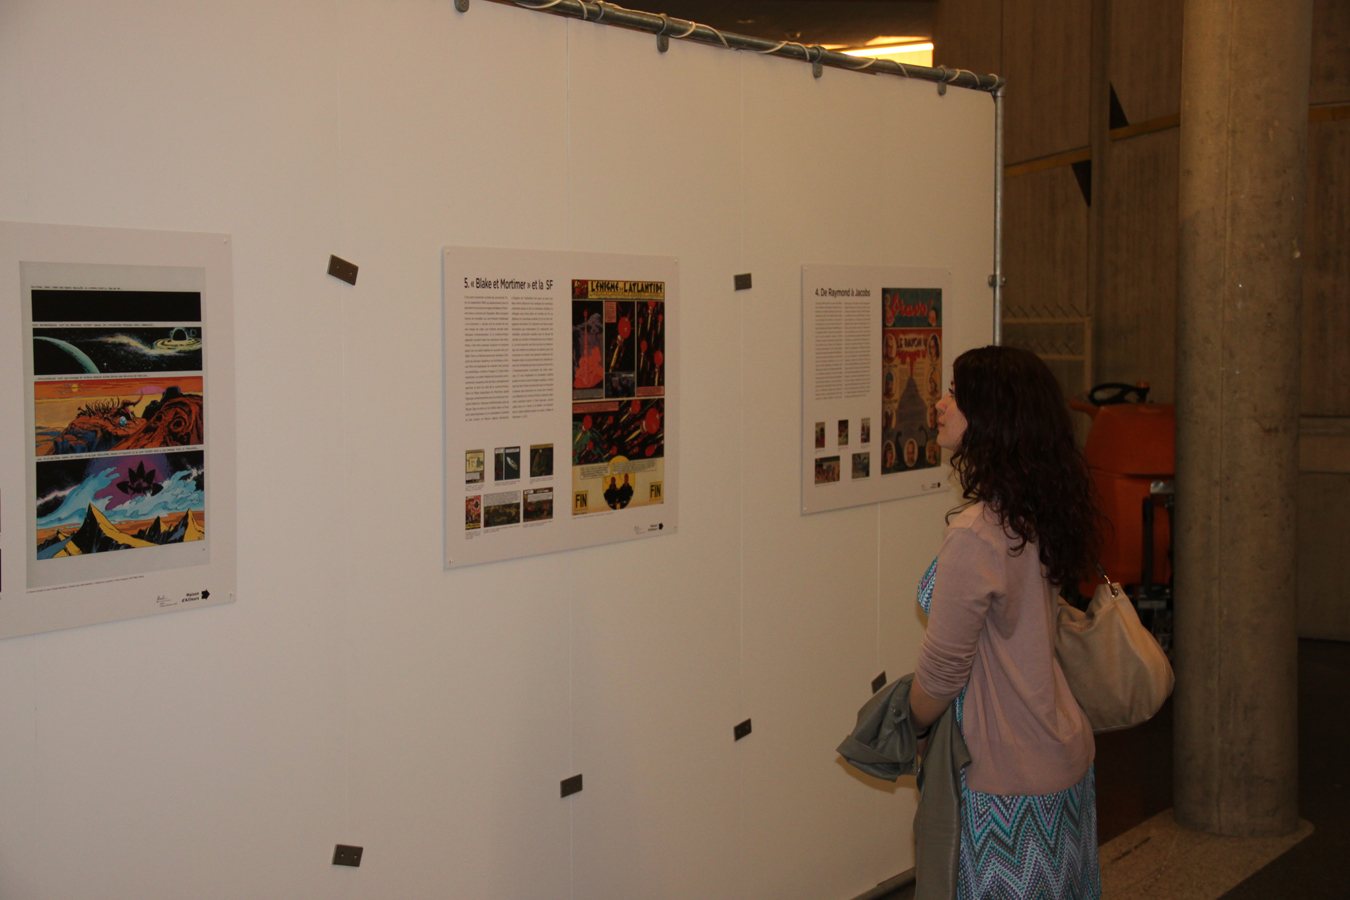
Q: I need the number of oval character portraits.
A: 9